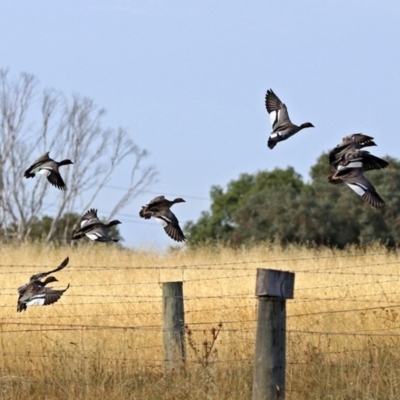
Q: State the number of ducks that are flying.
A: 7